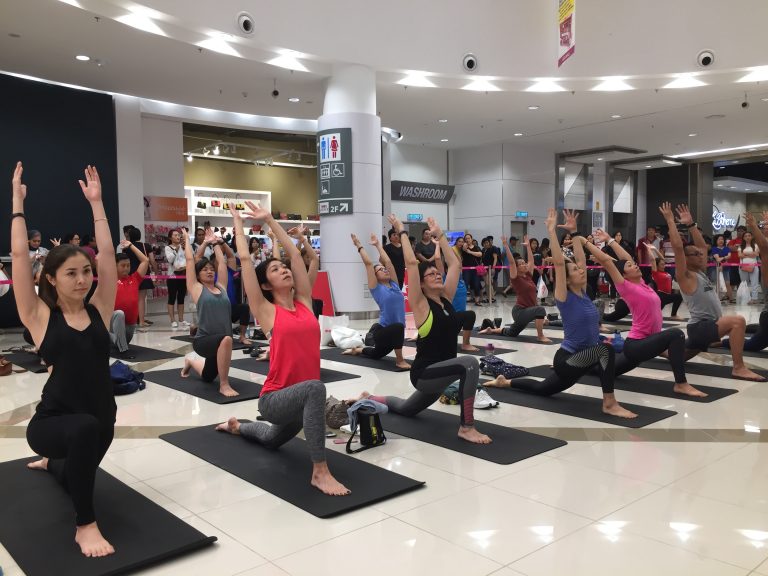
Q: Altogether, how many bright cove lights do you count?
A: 10